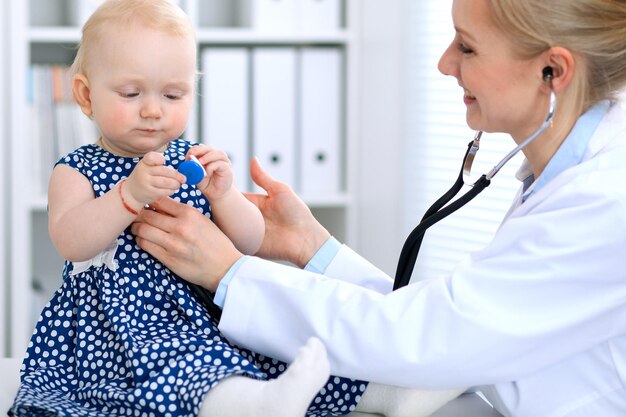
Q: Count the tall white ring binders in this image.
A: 3